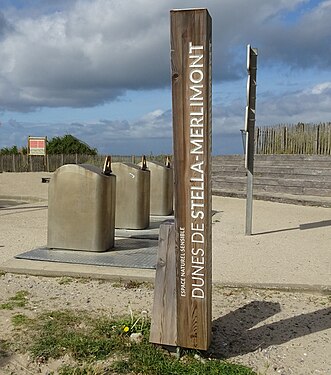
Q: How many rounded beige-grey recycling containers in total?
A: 3